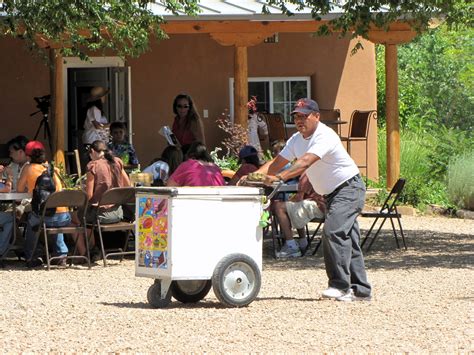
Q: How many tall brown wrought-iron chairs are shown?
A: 3